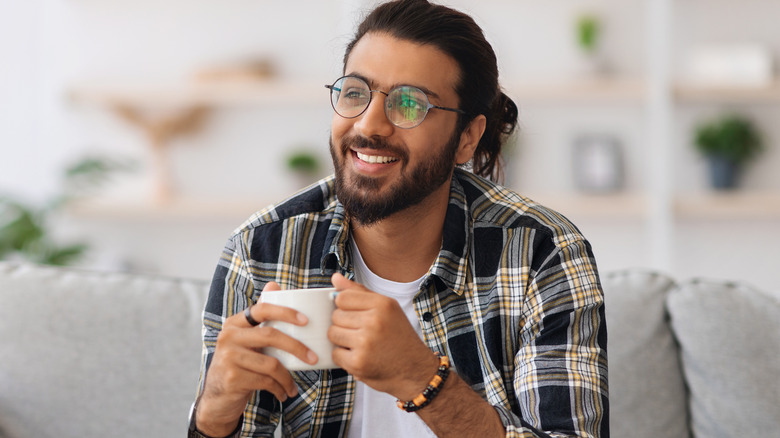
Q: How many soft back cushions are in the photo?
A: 3